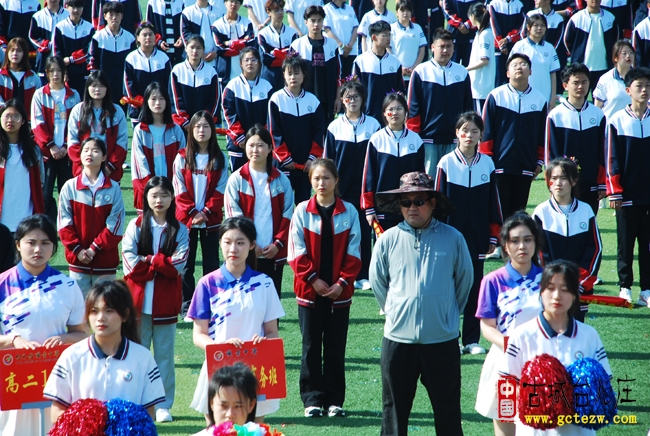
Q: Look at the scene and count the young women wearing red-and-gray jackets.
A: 10